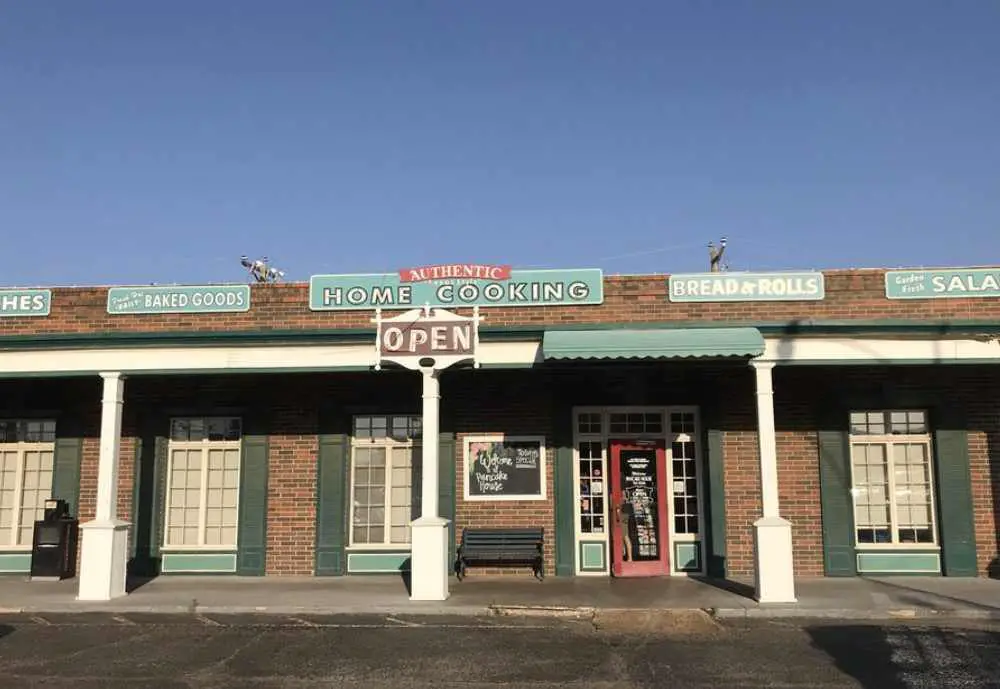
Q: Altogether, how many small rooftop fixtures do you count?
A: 2